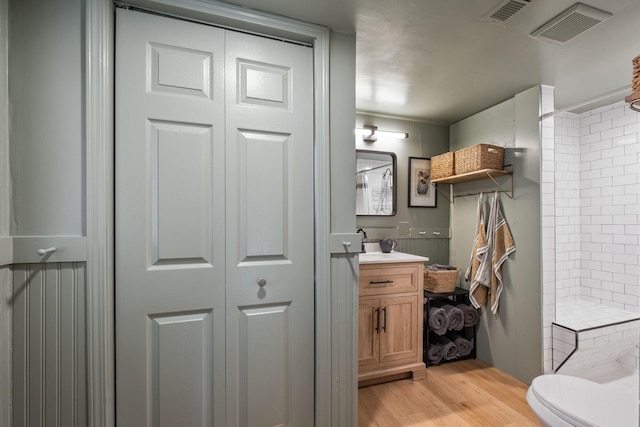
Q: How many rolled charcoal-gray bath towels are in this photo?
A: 6